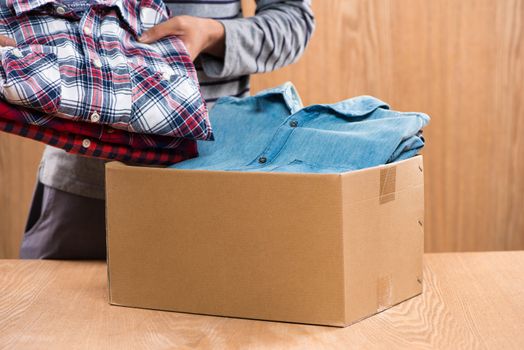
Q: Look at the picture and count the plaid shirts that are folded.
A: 3